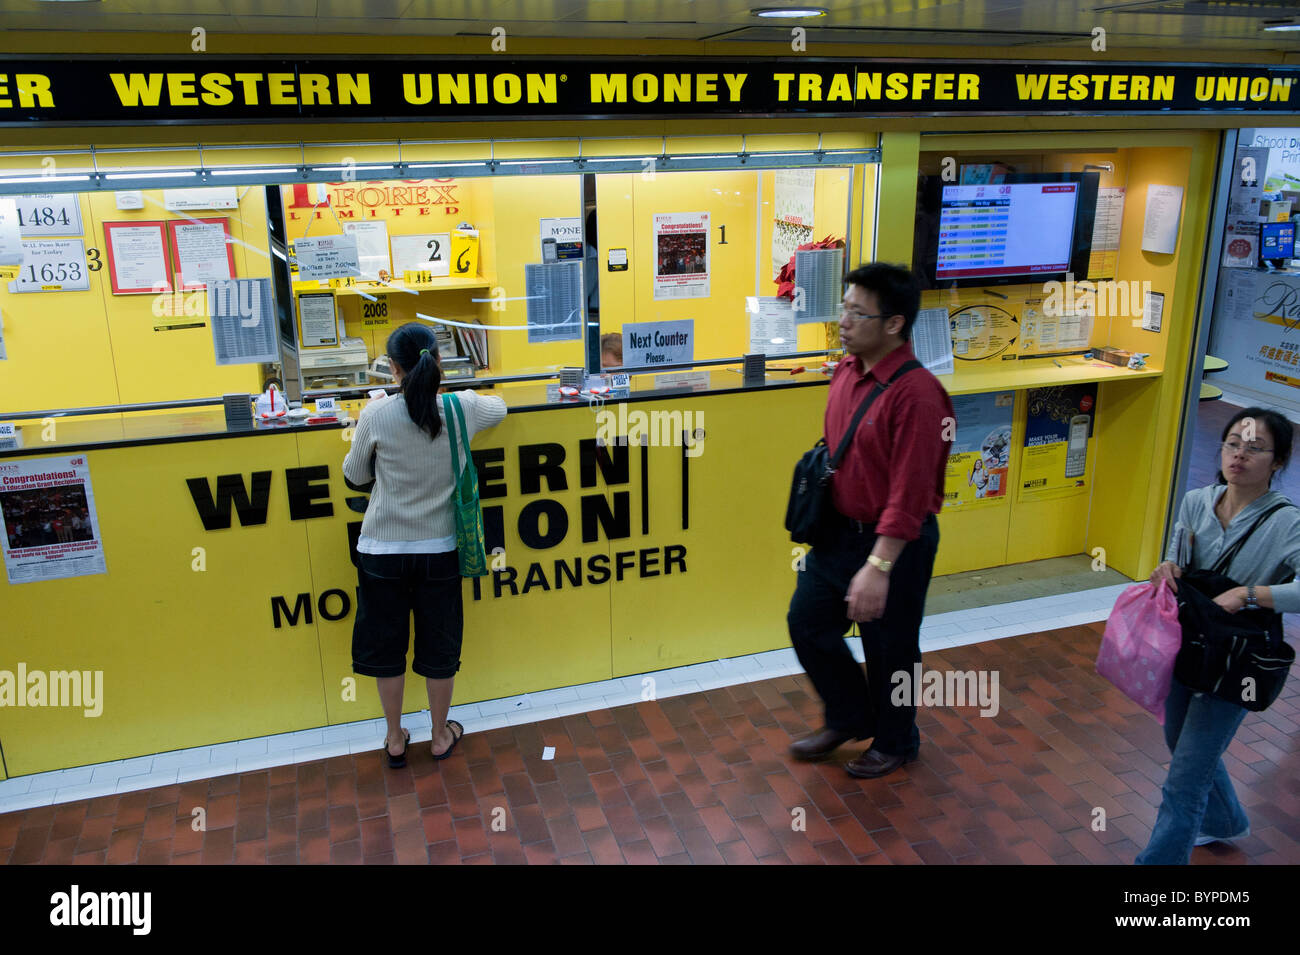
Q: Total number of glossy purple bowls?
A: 0